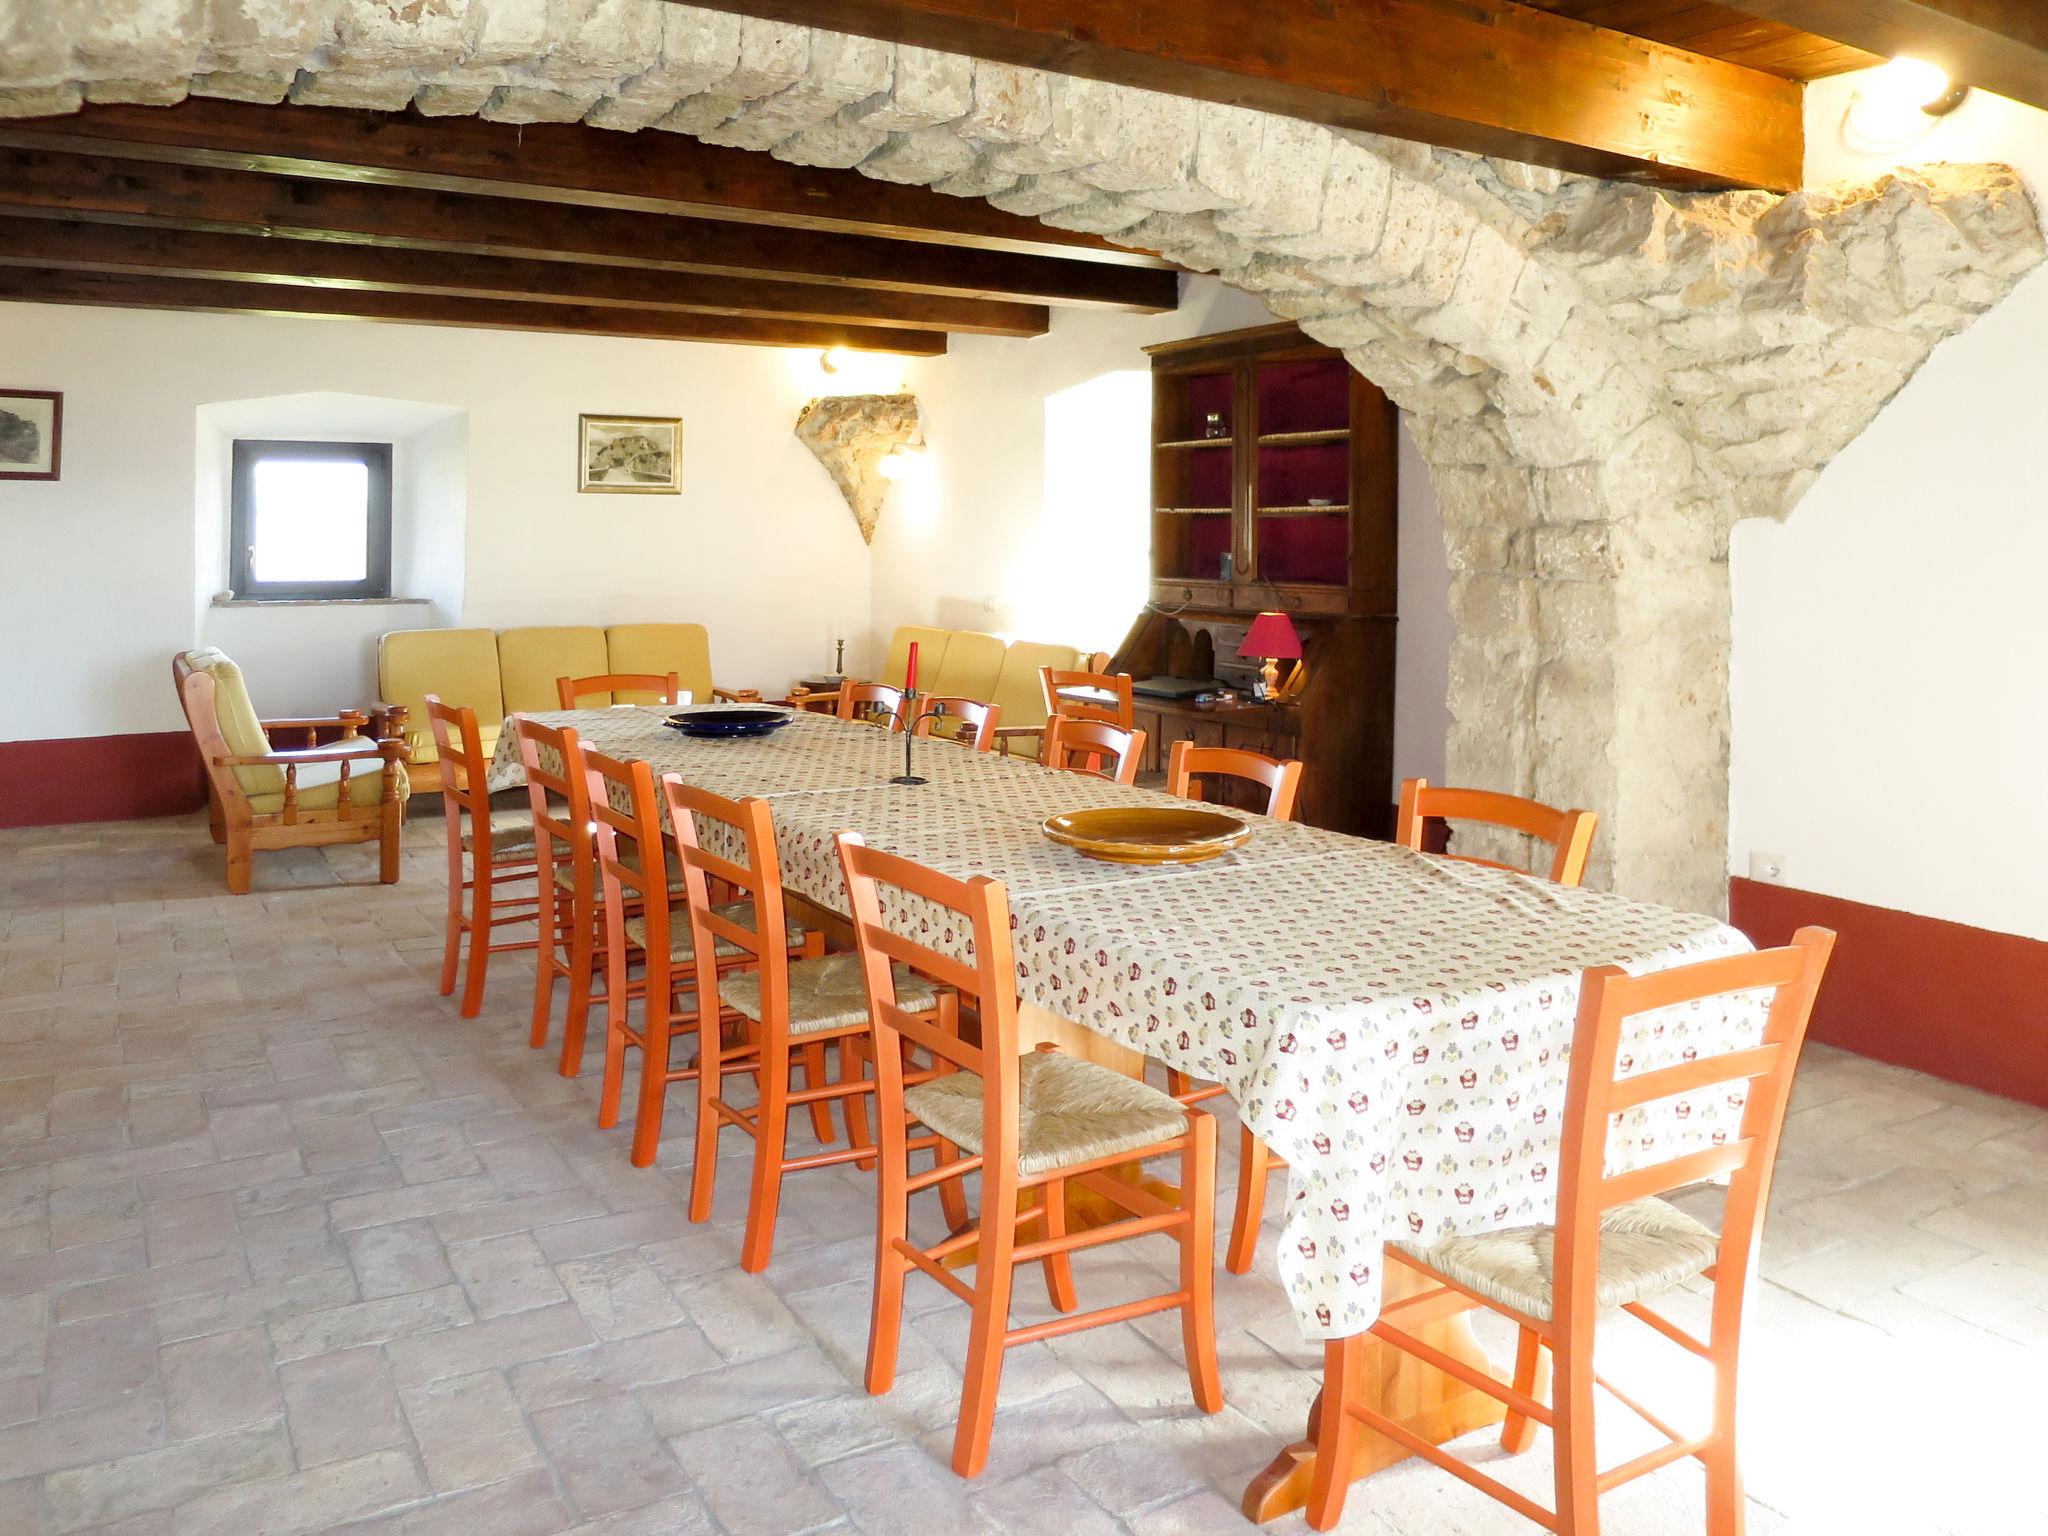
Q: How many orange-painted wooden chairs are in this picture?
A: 13